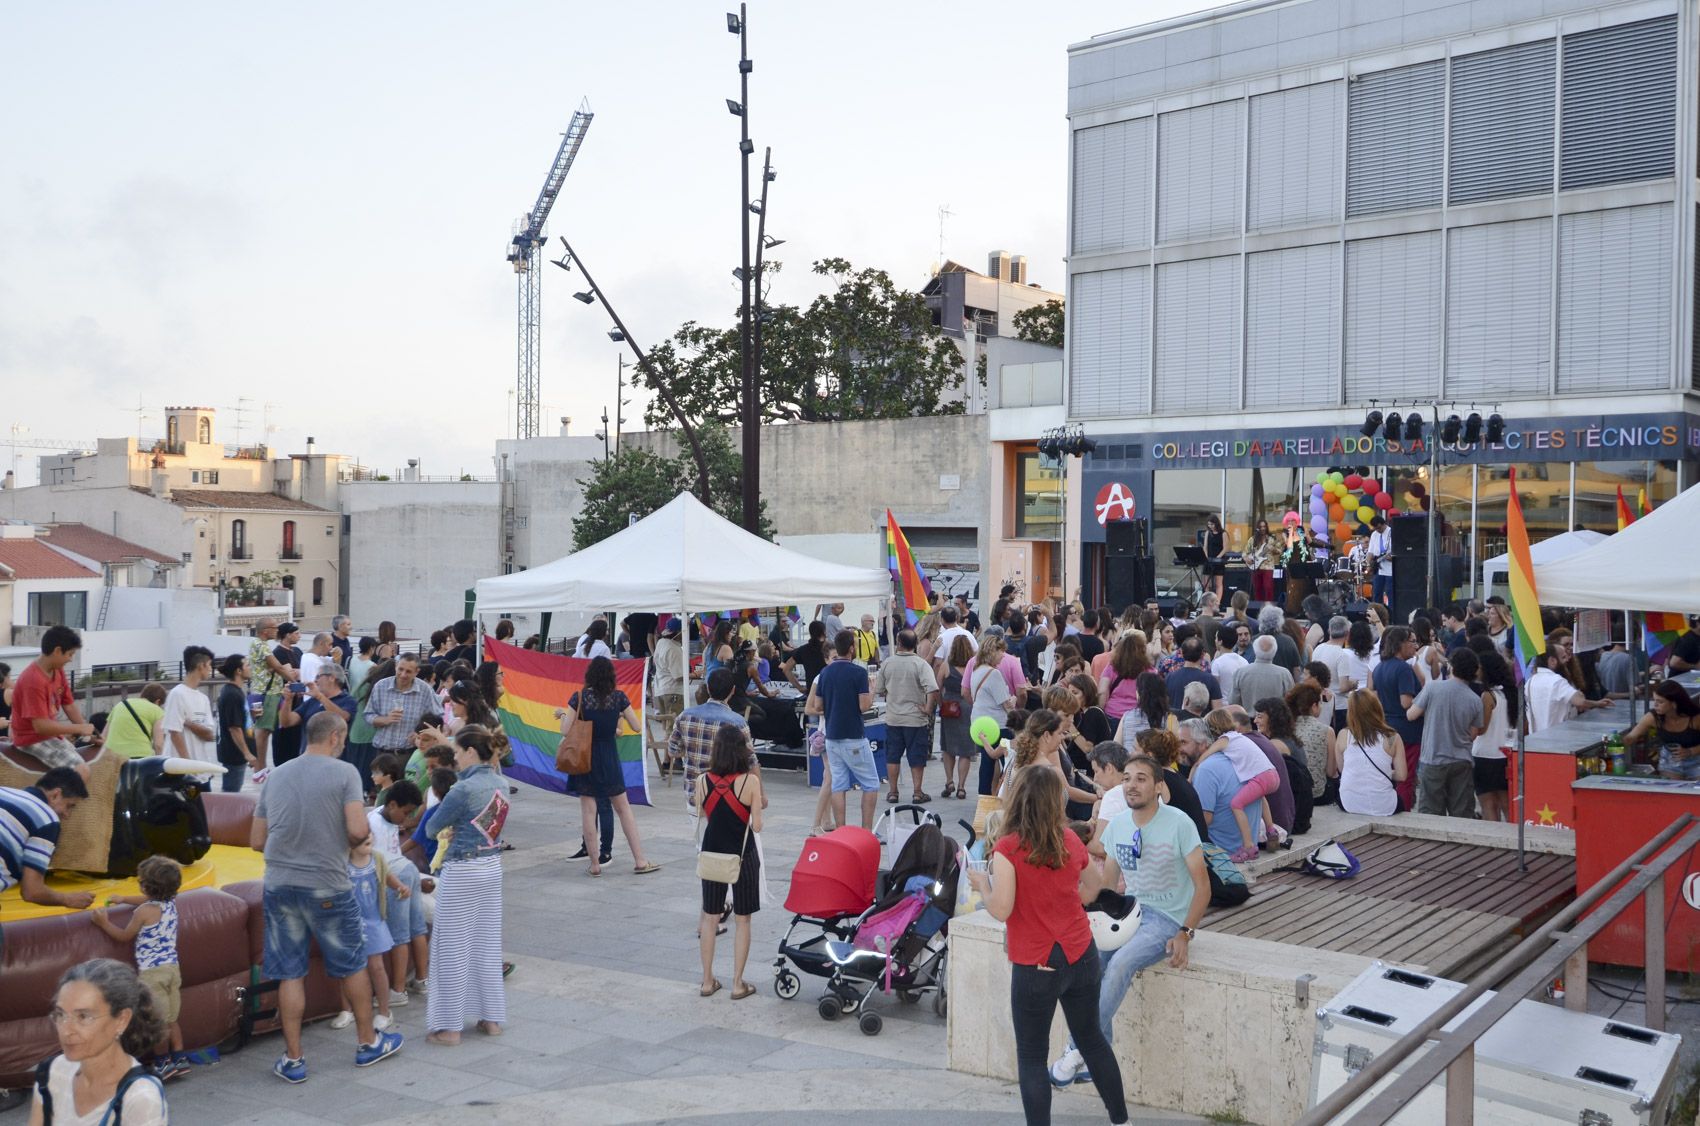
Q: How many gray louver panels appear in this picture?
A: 12